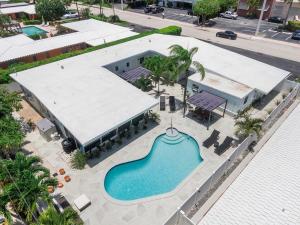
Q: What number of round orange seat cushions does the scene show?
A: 4